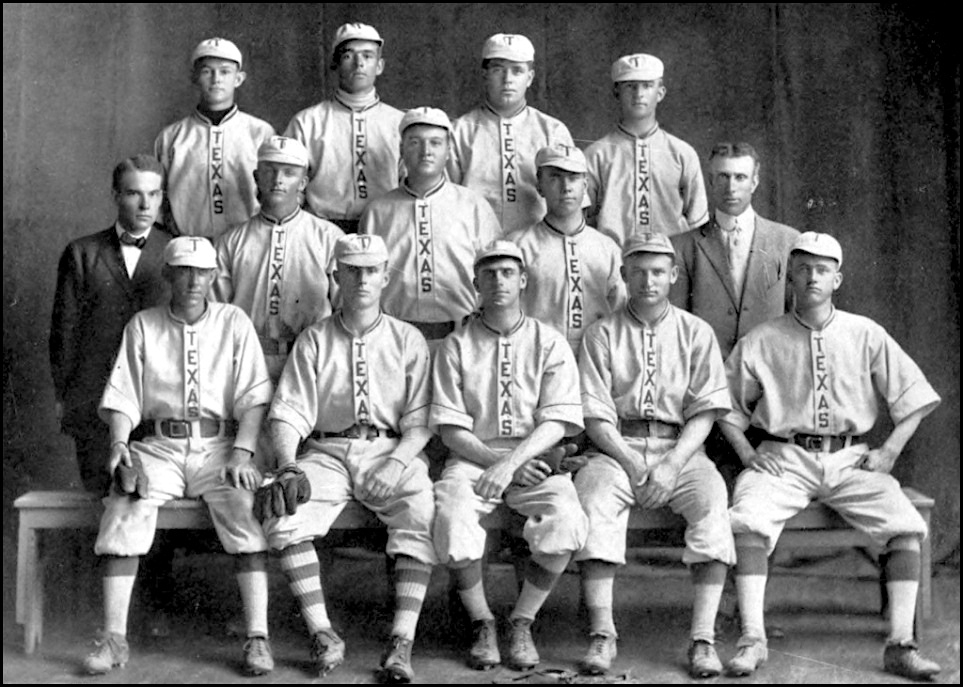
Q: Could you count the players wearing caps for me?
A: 12